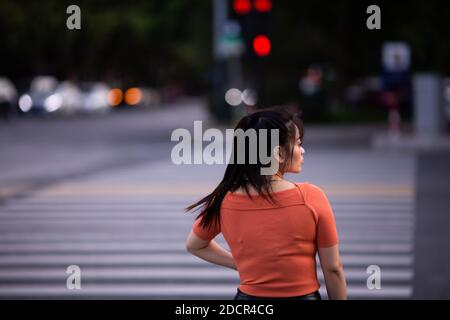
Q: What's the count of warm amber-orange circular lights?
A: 2